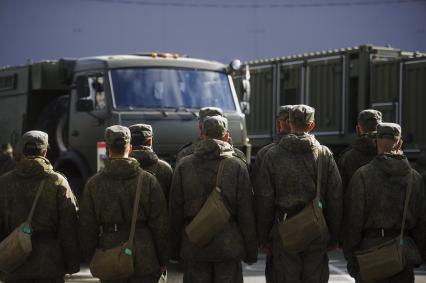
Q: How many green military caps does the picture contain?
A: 9